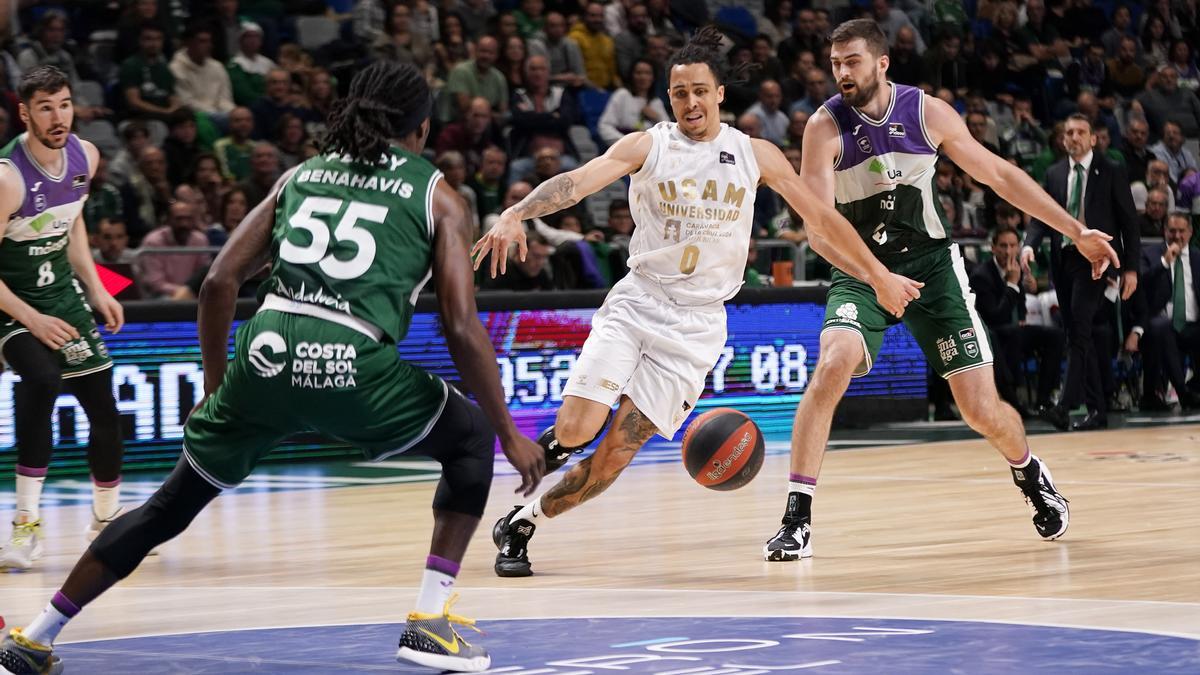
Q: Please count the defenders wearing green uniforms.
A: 3